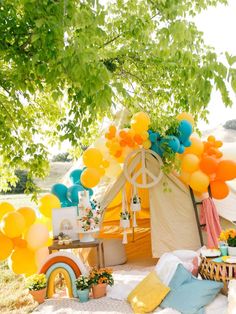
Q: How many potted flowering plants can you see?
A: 4